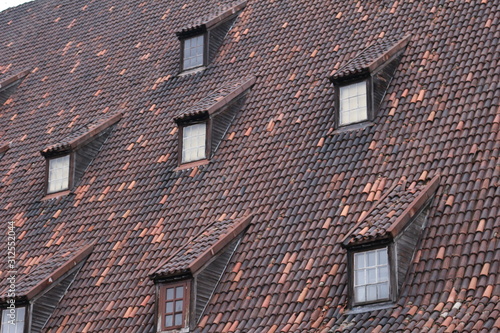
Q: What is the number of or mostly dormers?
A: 7